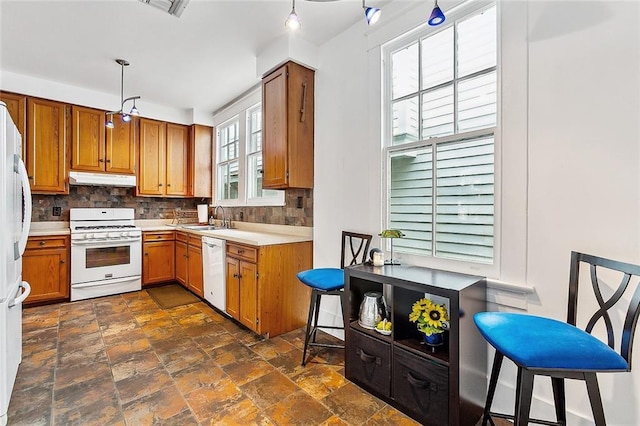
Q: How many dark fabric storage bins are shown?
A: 2